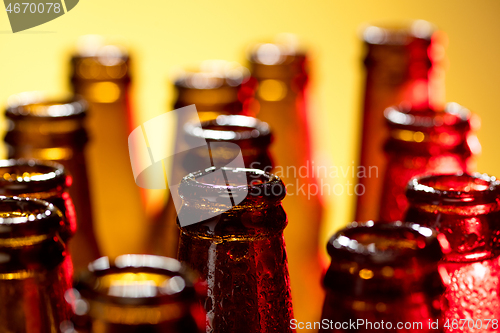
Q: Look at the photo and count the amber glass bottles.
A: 13